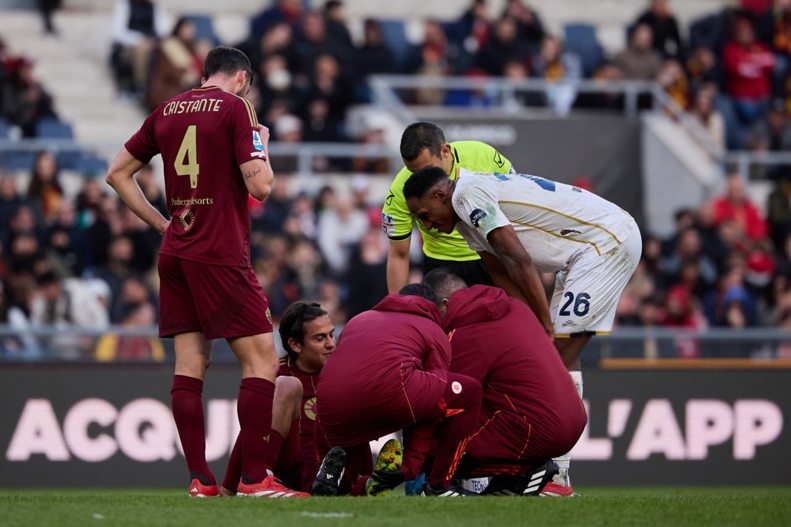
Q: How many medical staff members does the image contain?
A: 2